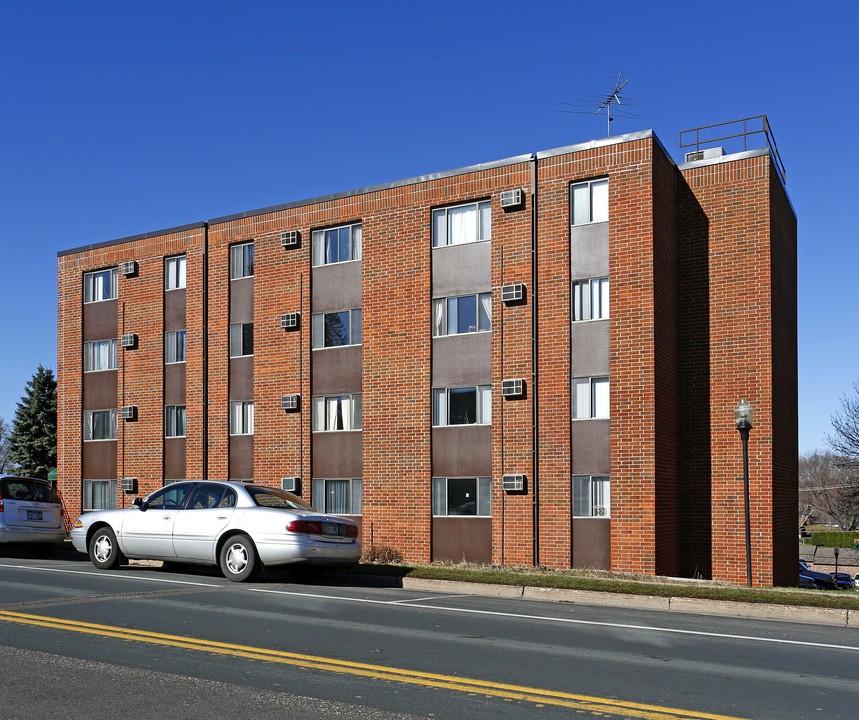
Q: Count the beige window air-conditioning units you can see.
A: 12